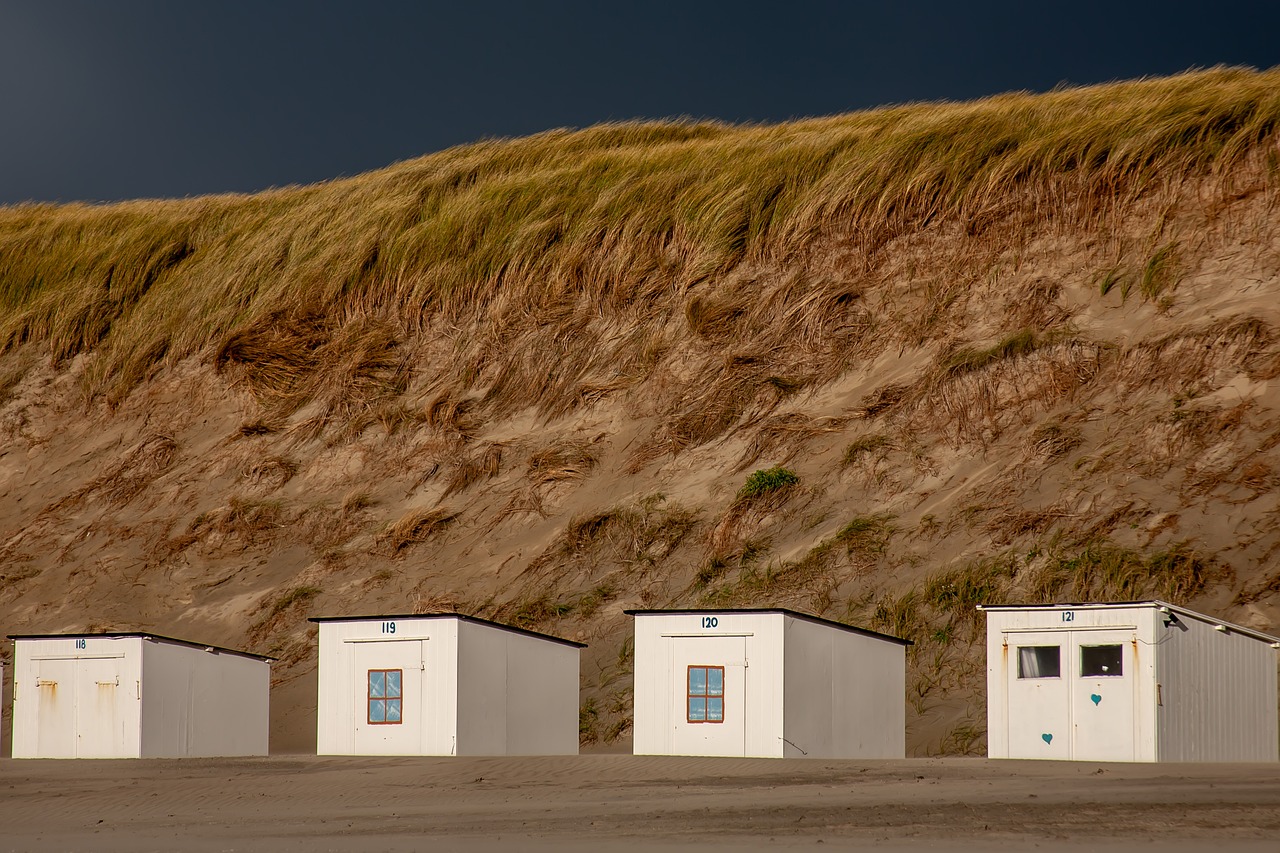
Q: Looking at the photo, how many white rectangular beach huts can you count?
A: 4